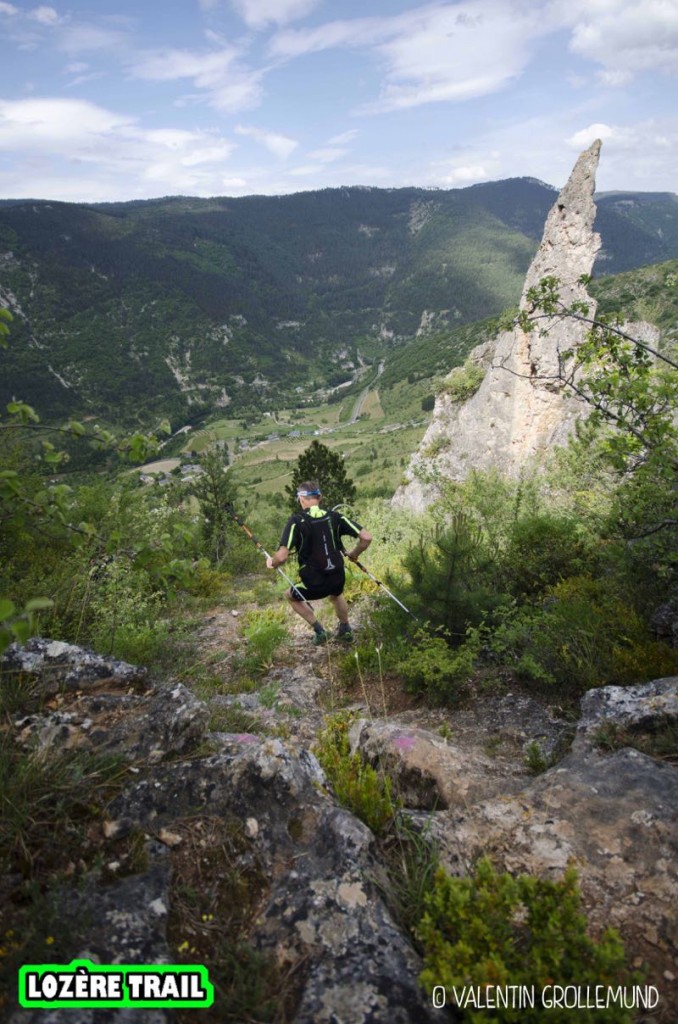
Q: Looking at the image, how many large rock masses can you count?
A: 1